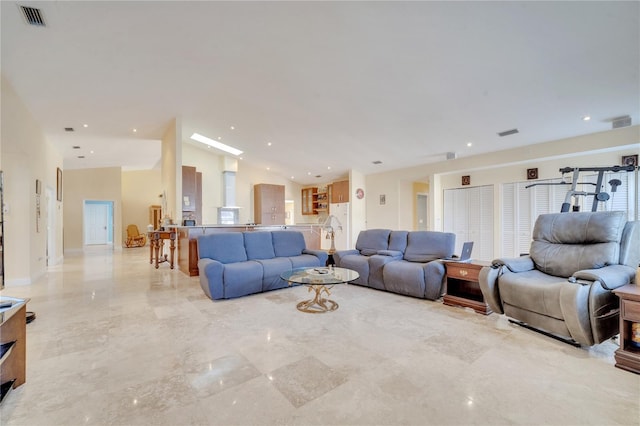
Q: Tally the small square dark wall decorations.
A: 3